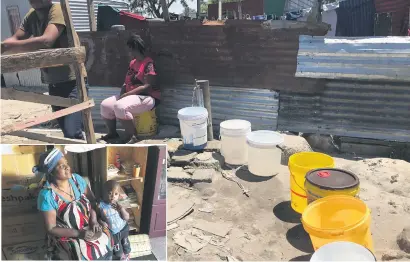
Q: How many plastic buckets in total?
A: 8